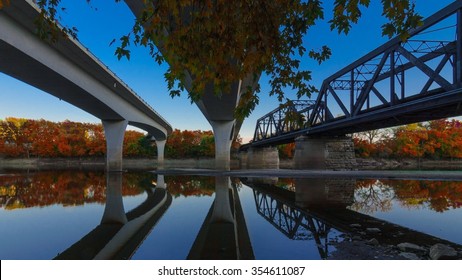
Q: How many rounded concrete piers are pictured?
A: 3